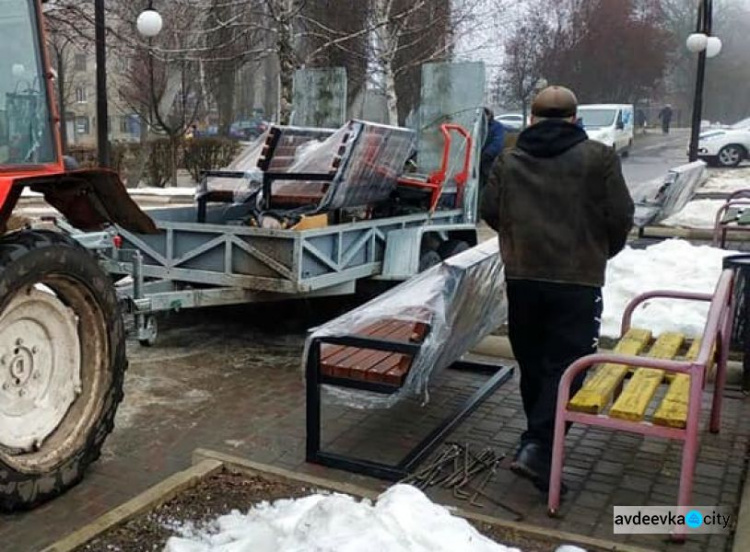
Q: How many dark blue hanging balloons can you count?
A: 0